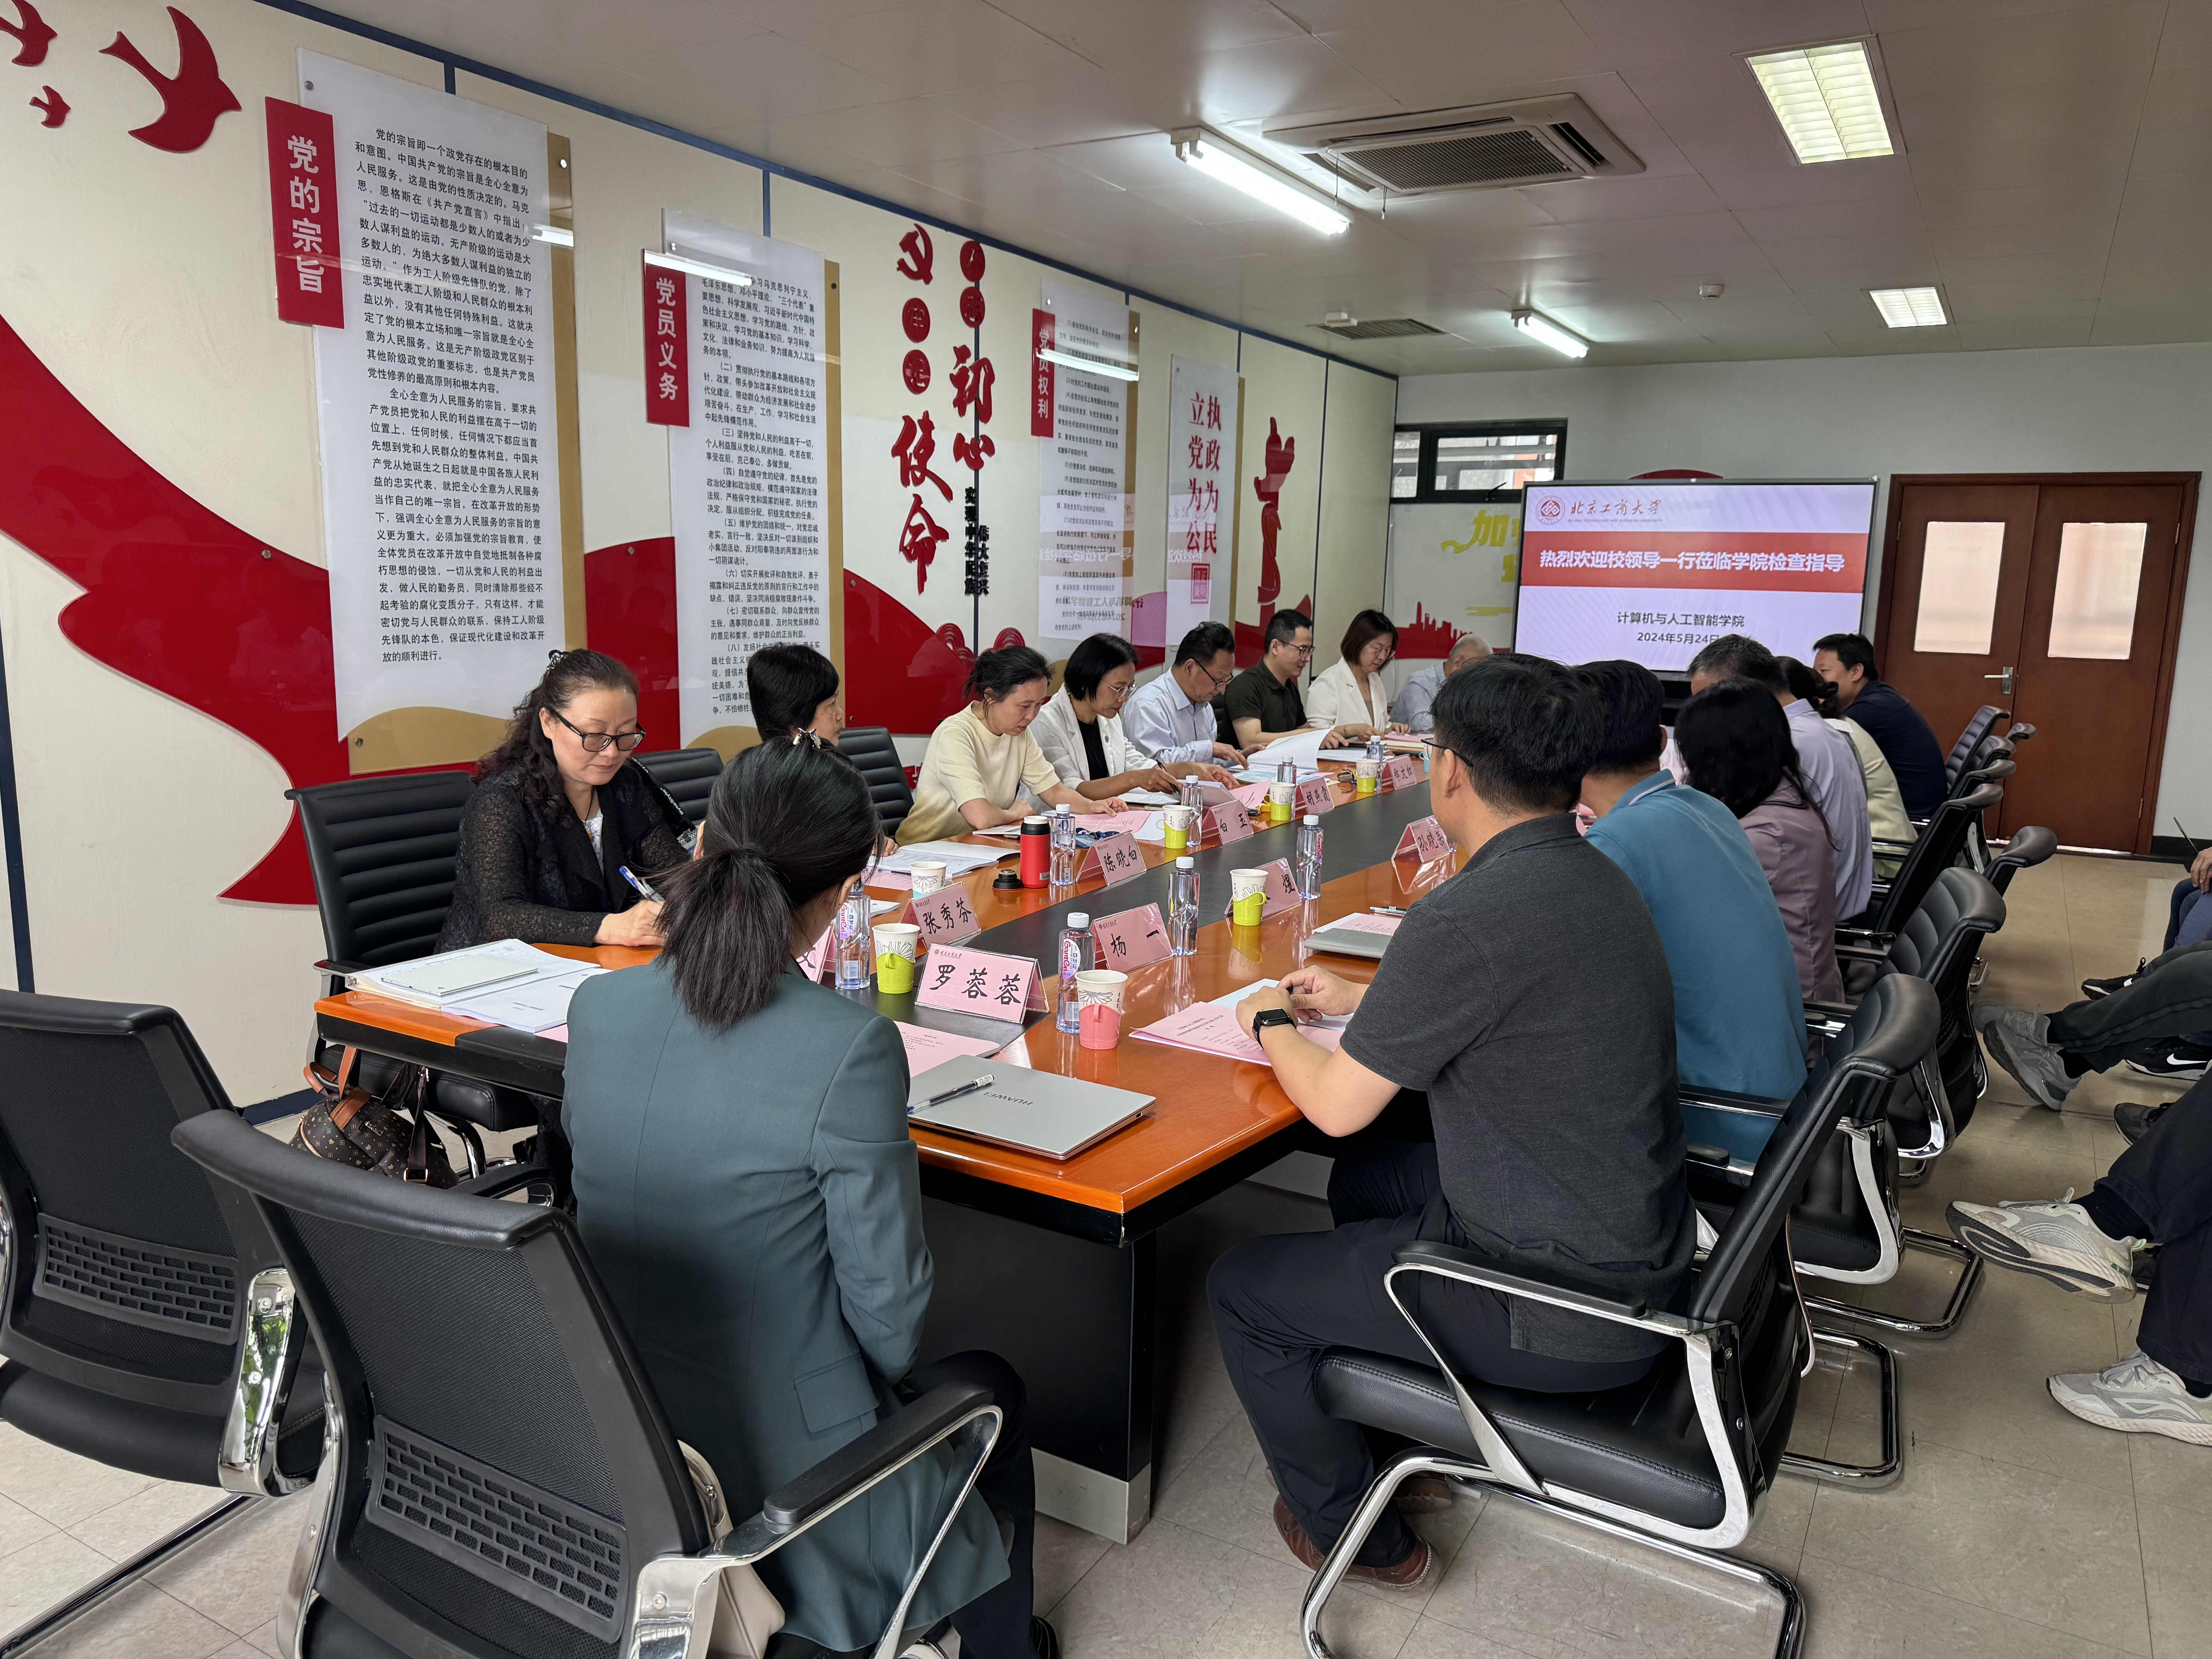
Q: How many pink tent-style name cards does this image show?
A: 10